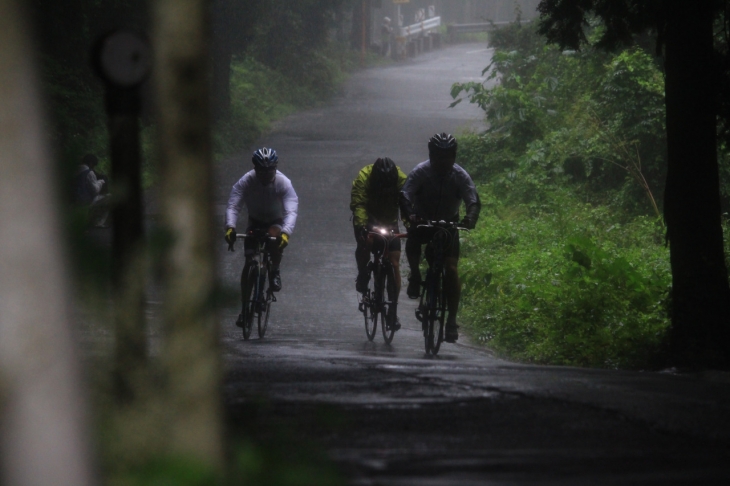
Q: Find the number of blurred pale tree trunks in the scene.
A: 2